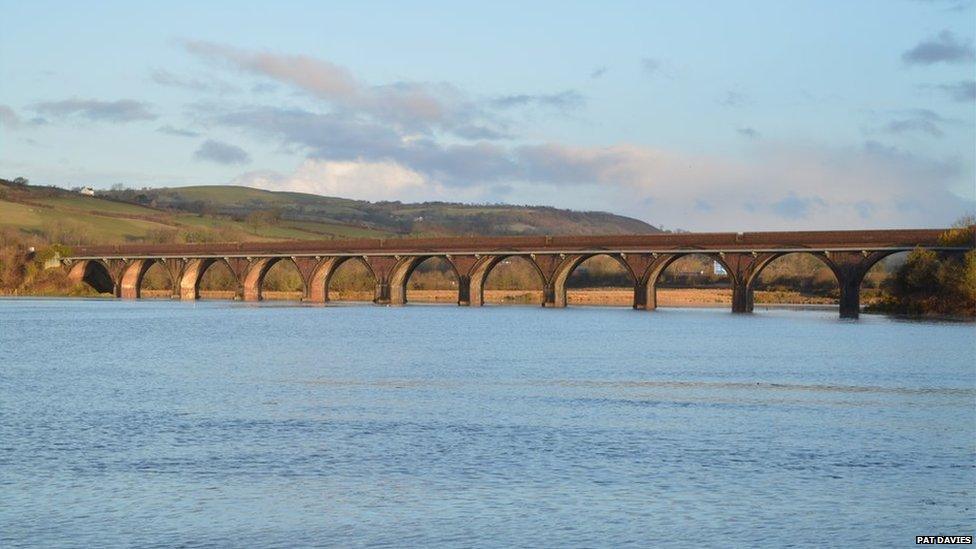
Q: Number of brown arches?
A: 11